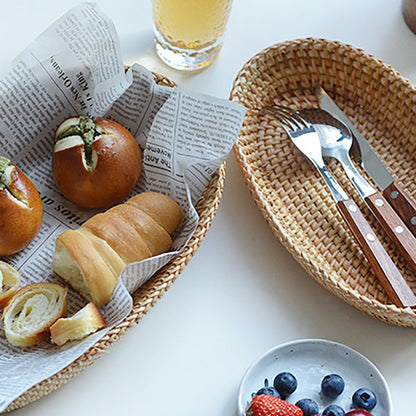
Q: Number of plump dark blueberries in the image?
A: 6